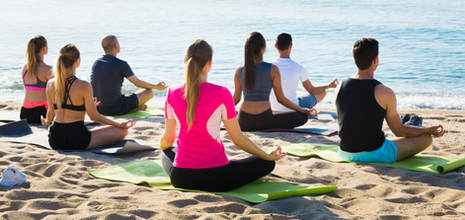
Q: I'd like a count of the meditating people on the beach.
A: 7